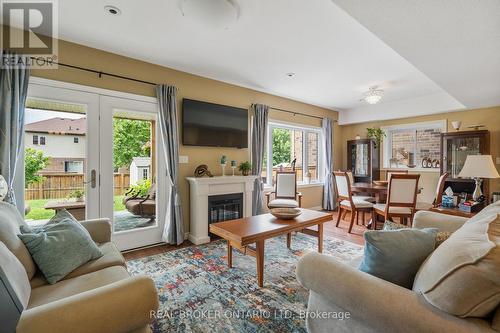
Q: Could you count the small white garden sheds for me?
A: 1